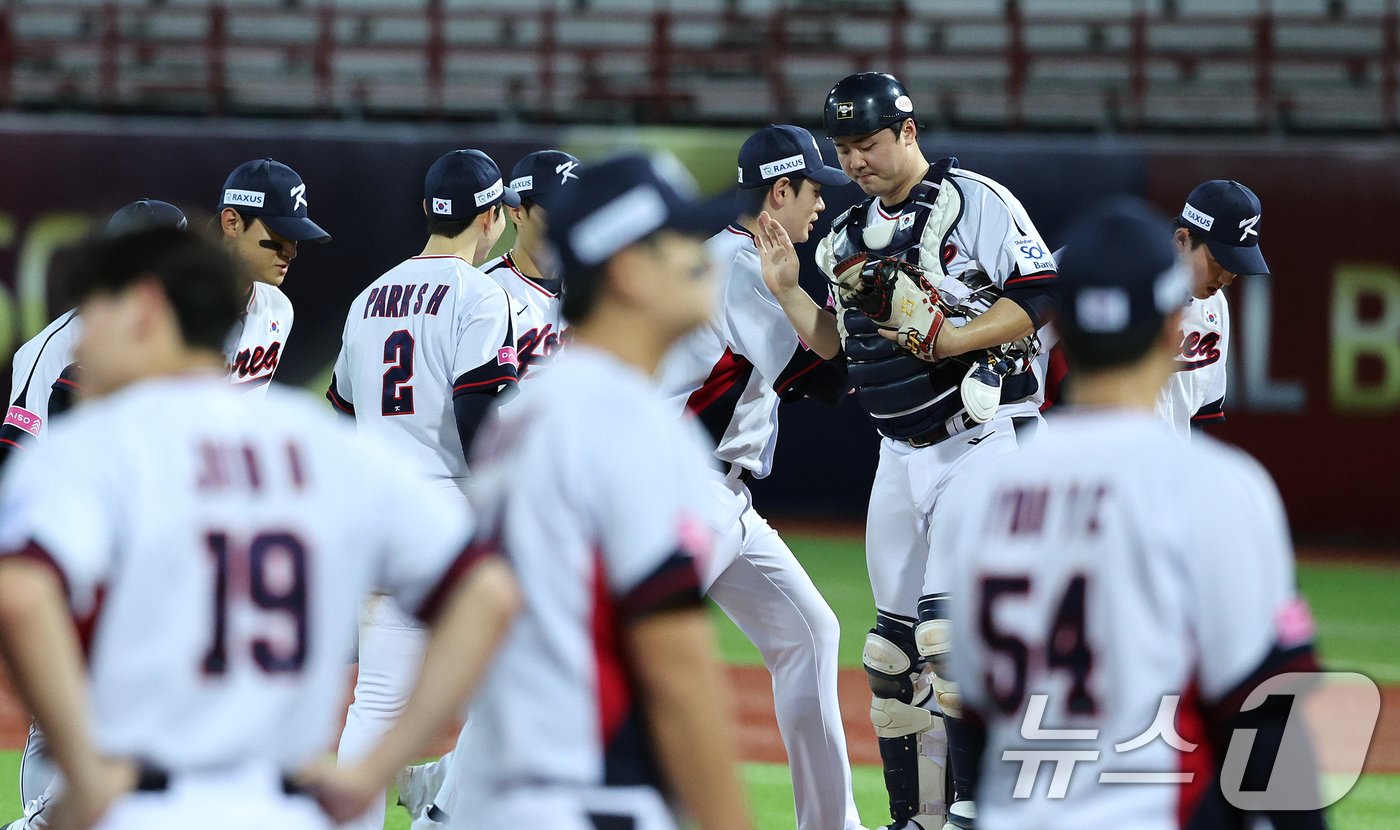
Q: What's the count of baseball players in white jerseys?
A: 10